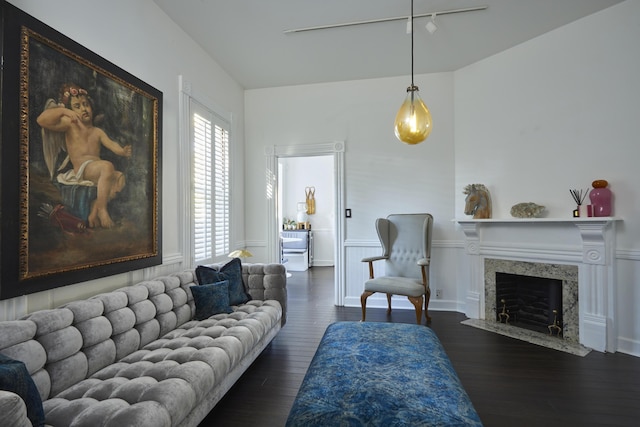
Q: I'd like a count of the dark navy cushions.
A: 3